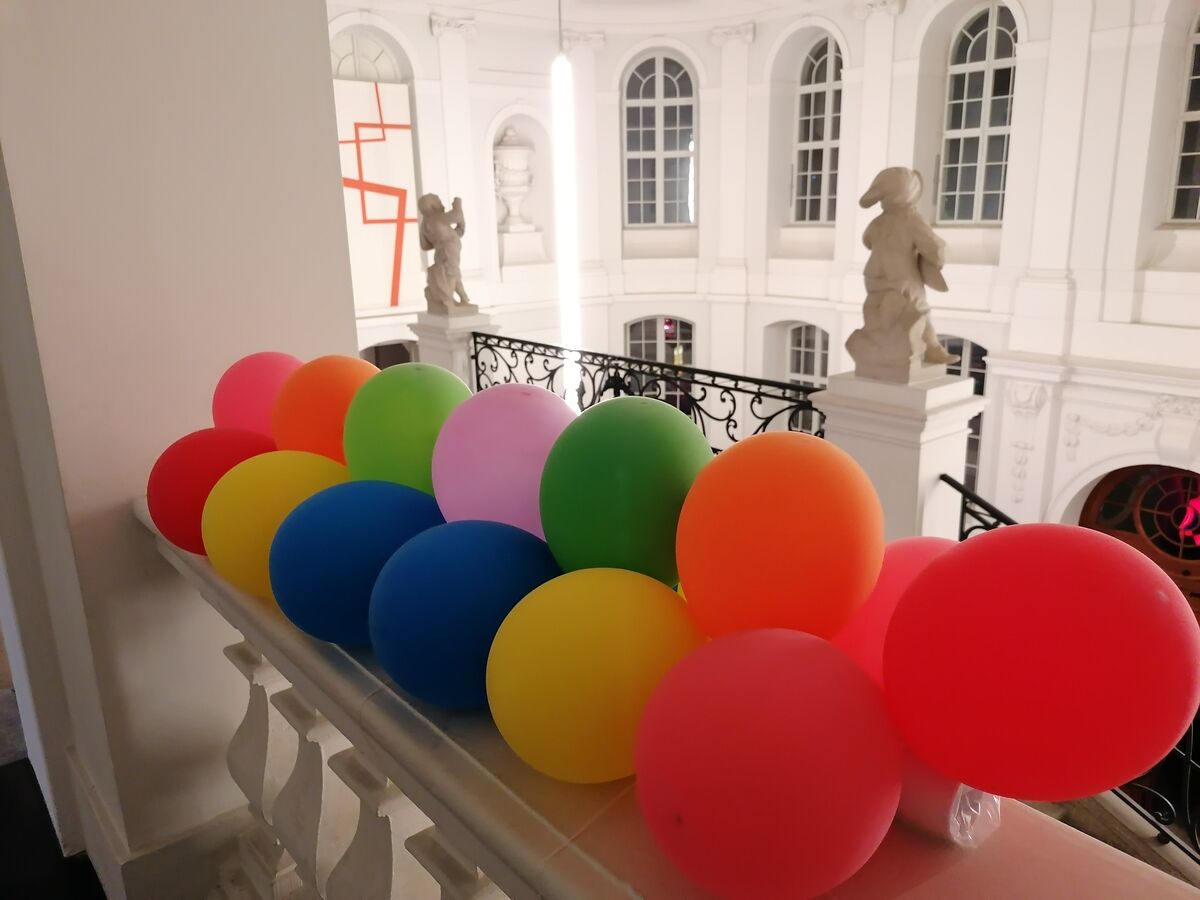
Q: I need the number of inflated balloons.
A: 14